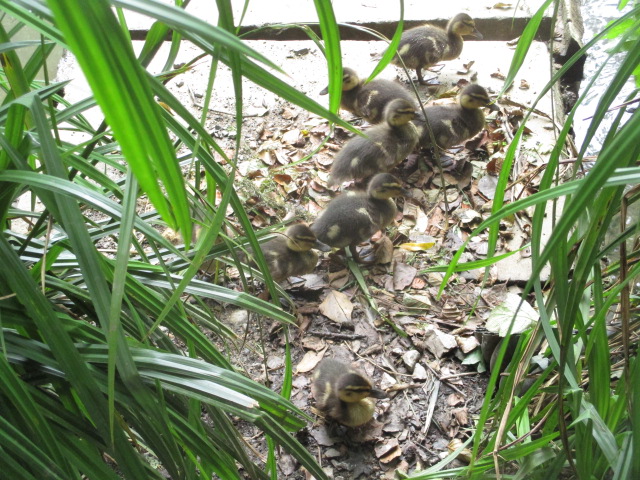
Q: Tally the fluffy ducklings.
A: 7